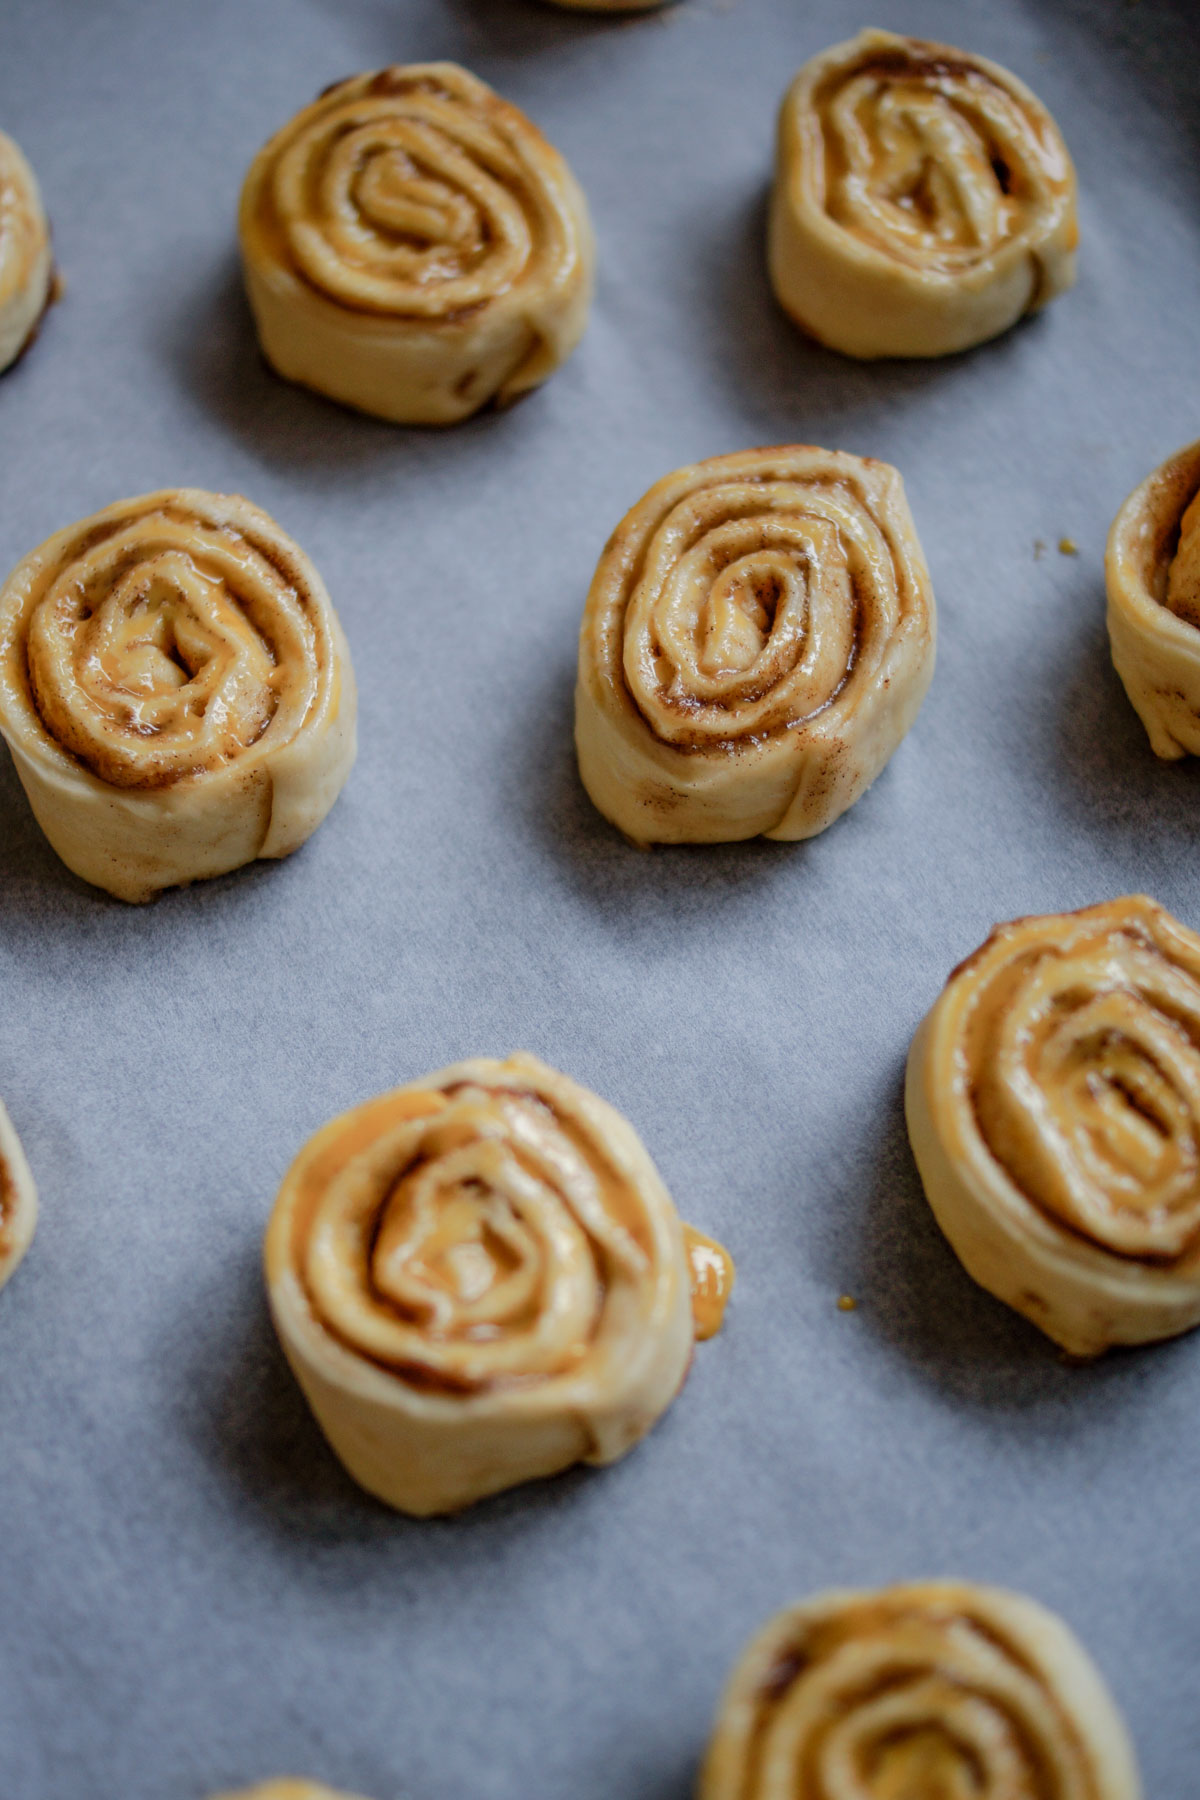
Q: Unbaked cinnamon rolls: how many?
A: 12